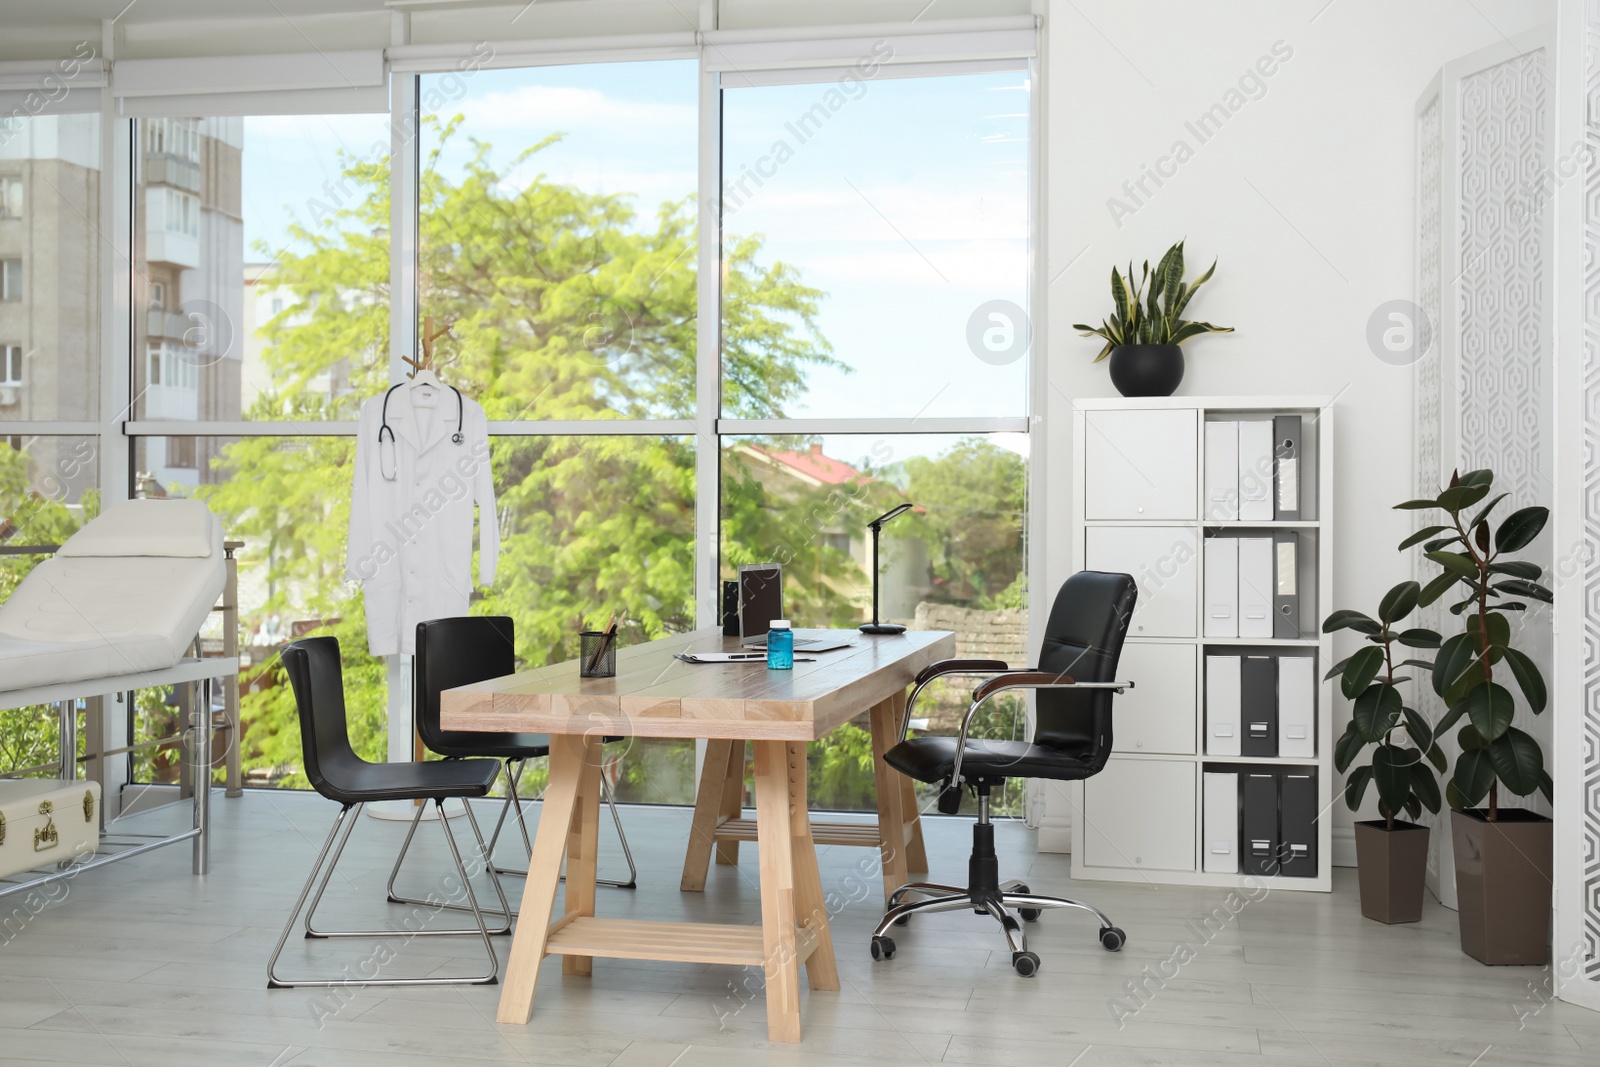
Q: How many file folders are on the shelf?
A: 12